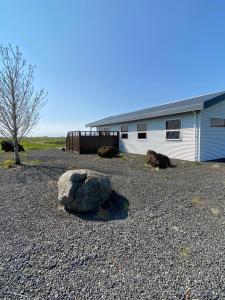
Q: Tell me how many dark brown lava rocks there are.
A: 2